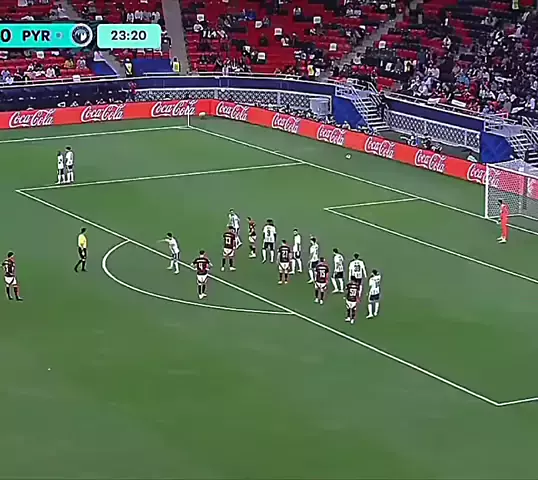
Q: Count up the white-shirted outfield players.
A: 10